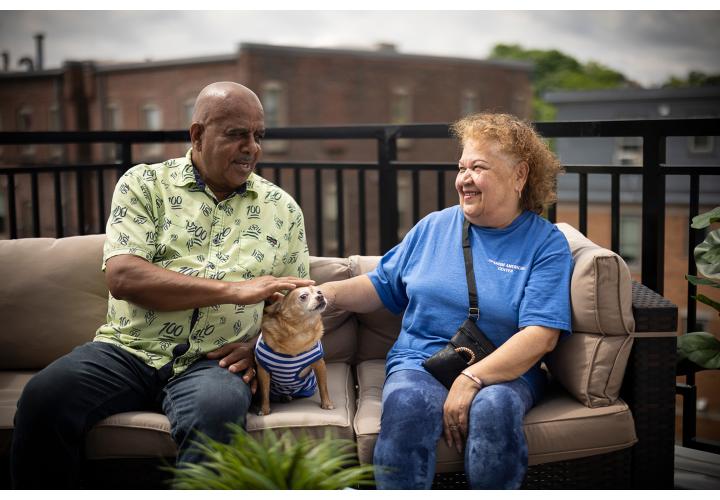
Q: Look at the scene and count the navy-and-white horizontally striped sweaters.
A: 1